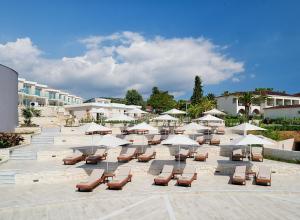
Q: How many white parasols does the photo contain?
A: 14